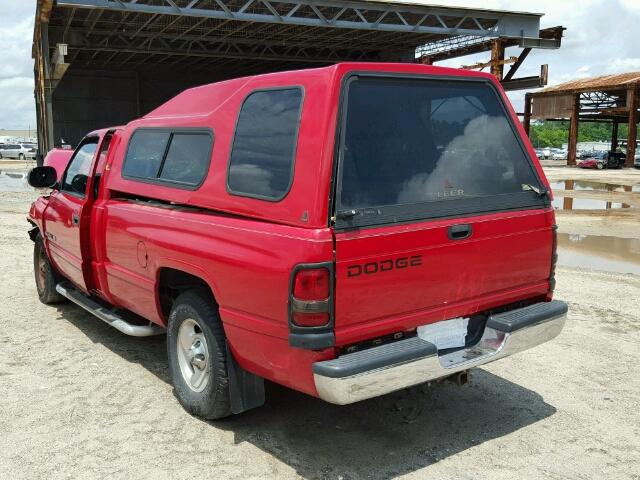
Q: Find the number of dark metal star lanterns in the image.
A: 0